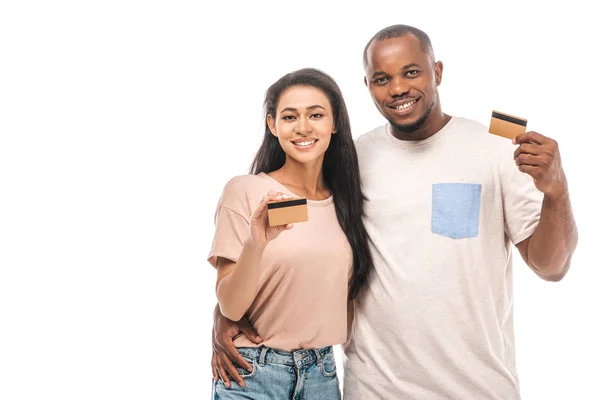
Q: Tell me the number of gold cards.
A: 2